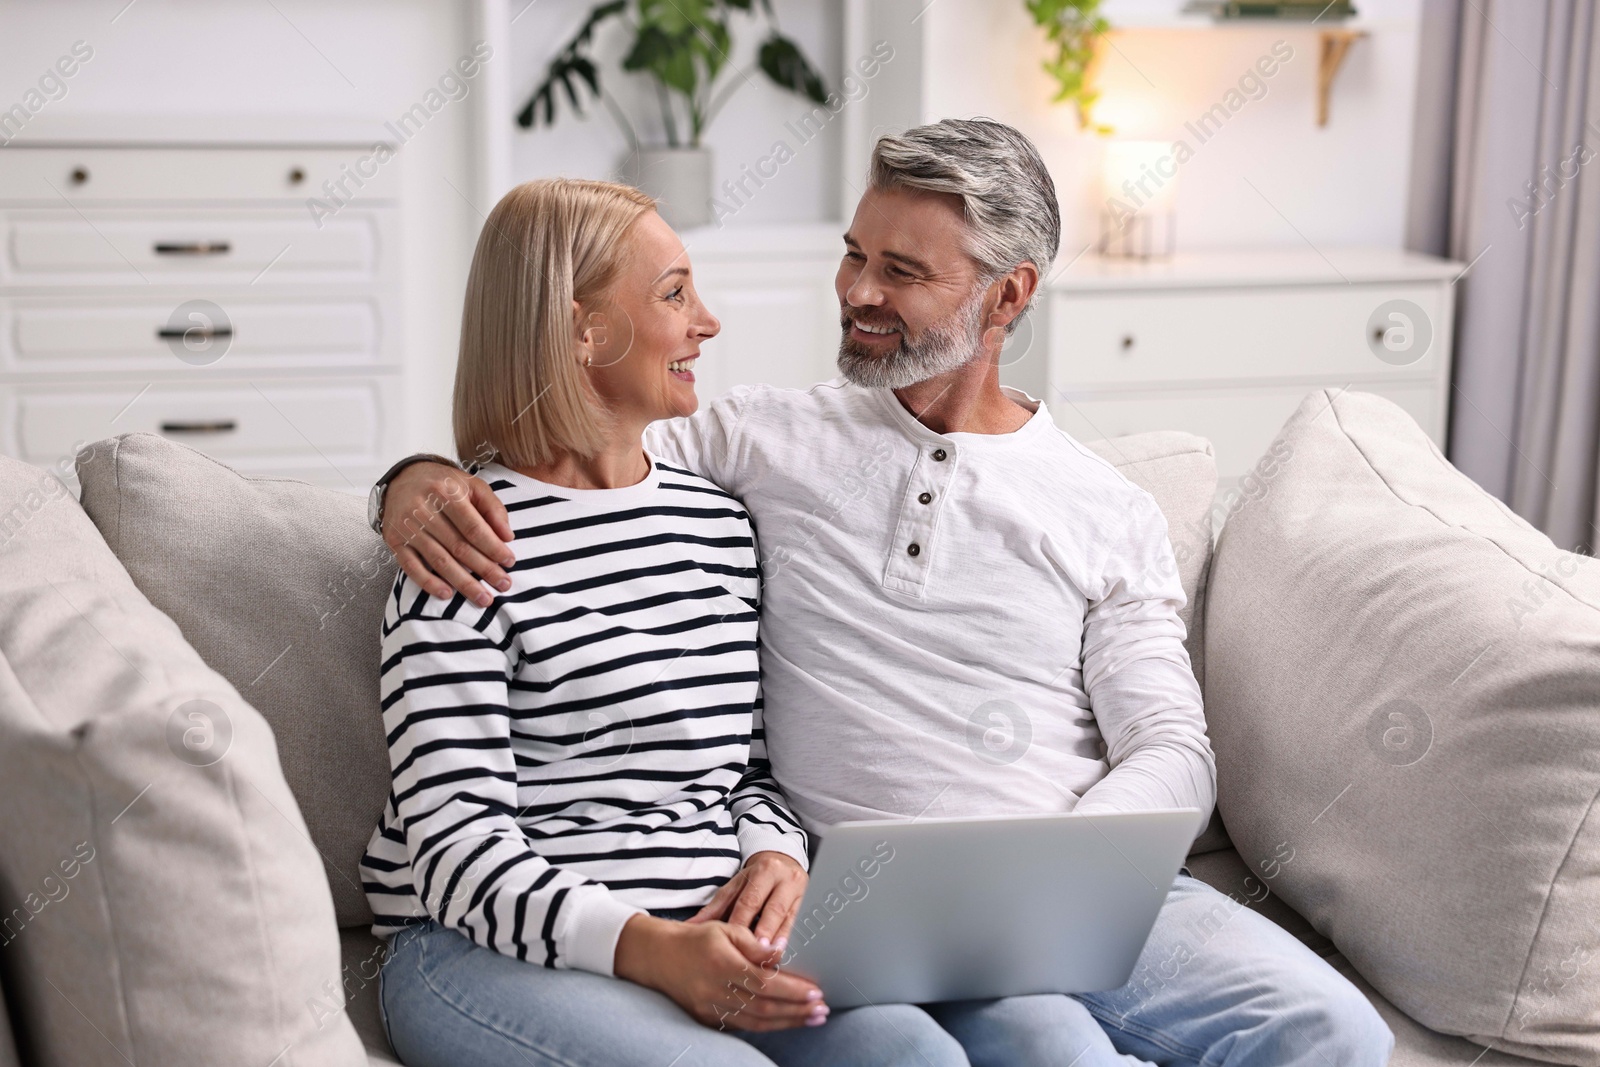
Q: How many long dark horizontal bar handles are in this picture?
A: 3